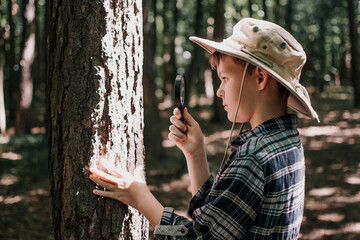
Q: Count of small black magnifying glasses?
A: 1